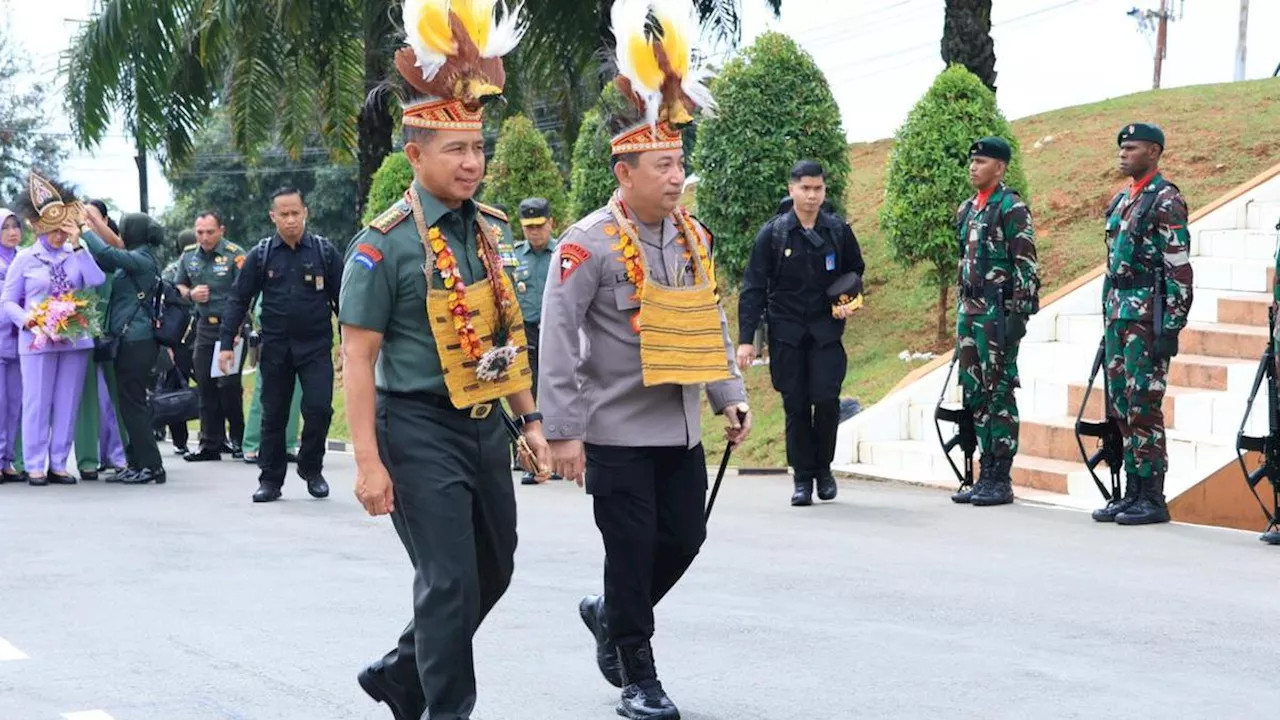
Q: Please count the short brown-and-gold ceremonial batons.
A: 1